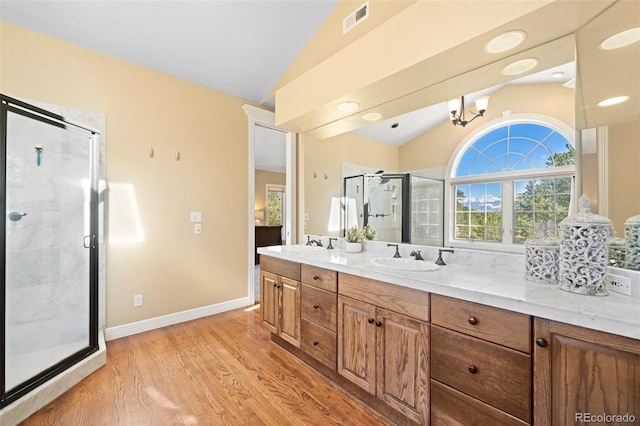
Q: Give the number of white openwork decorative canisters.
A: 2